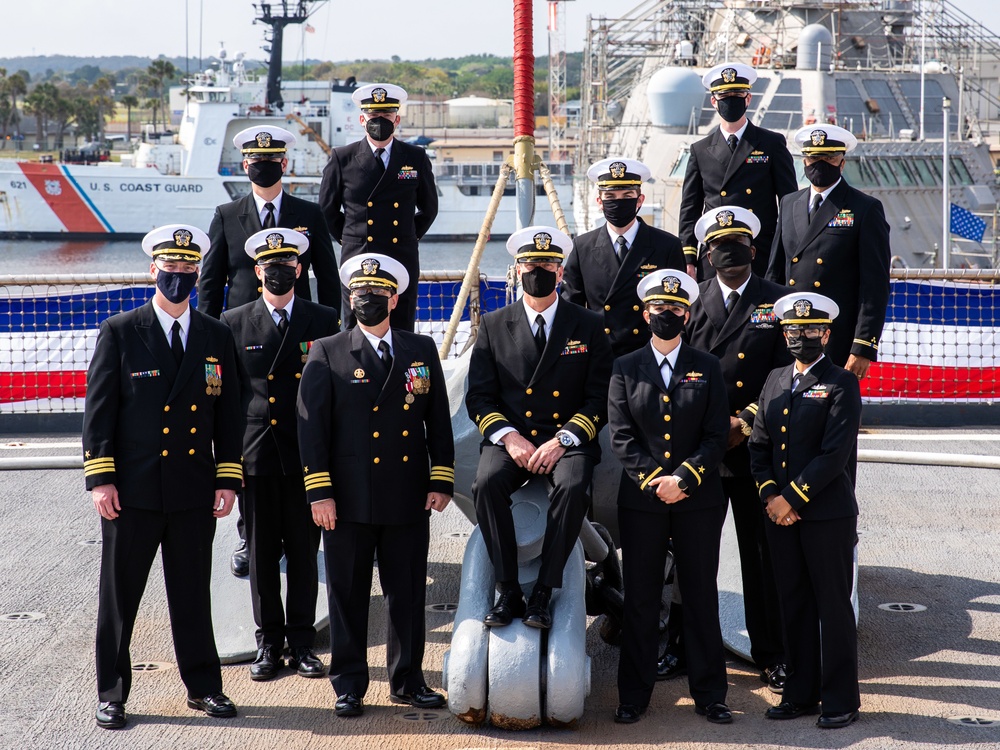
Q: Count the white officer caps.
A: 12